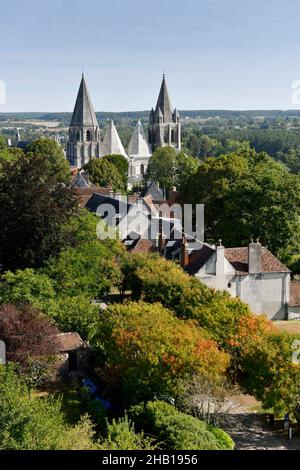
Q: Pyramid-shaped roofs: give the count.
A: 4